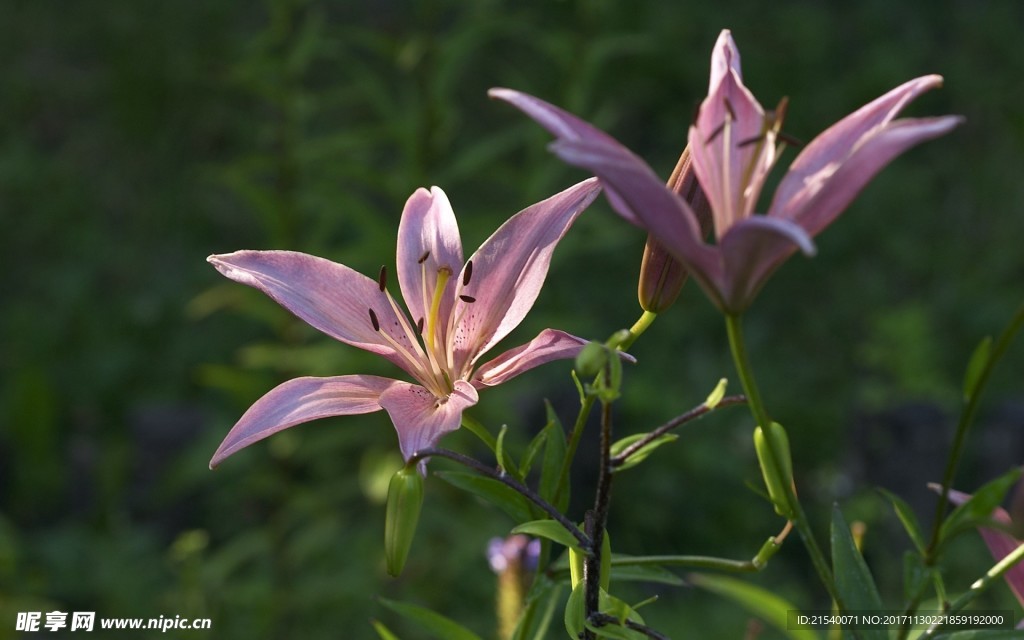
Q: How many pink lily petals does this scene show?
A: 12